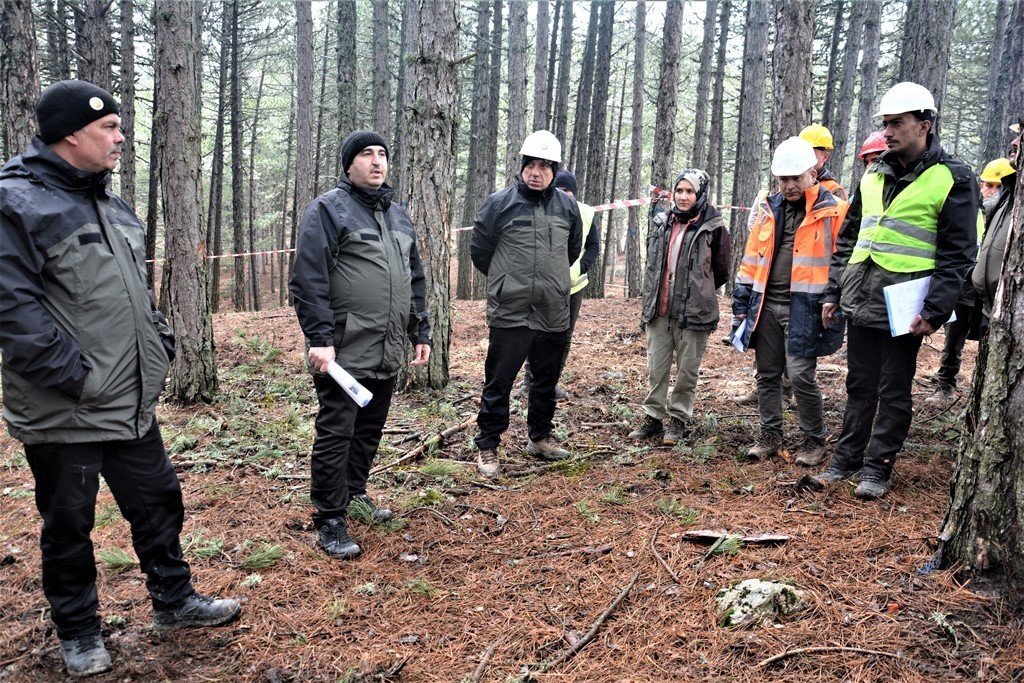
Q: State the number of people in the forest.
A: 11